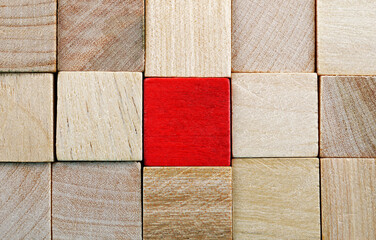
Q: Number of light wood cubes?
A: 14